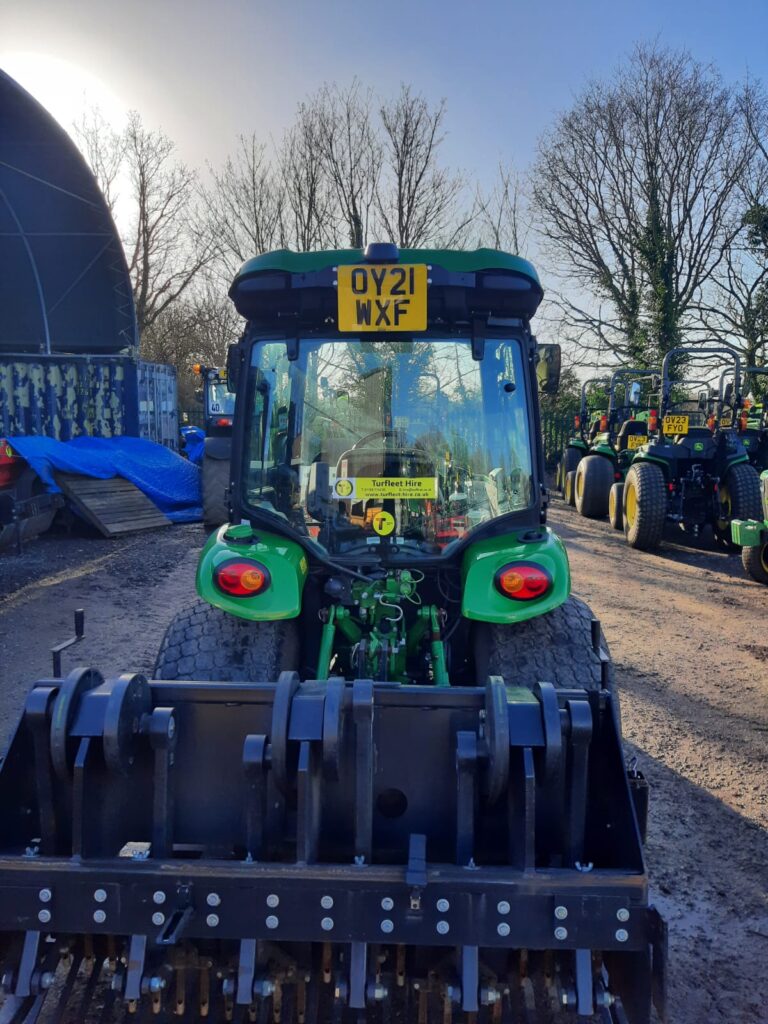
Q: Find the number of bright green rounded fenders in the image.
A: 2